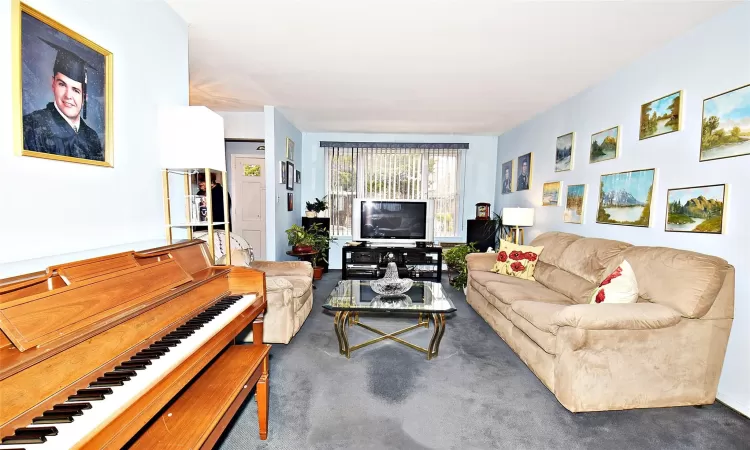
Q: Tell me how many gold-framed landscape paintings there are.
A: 8